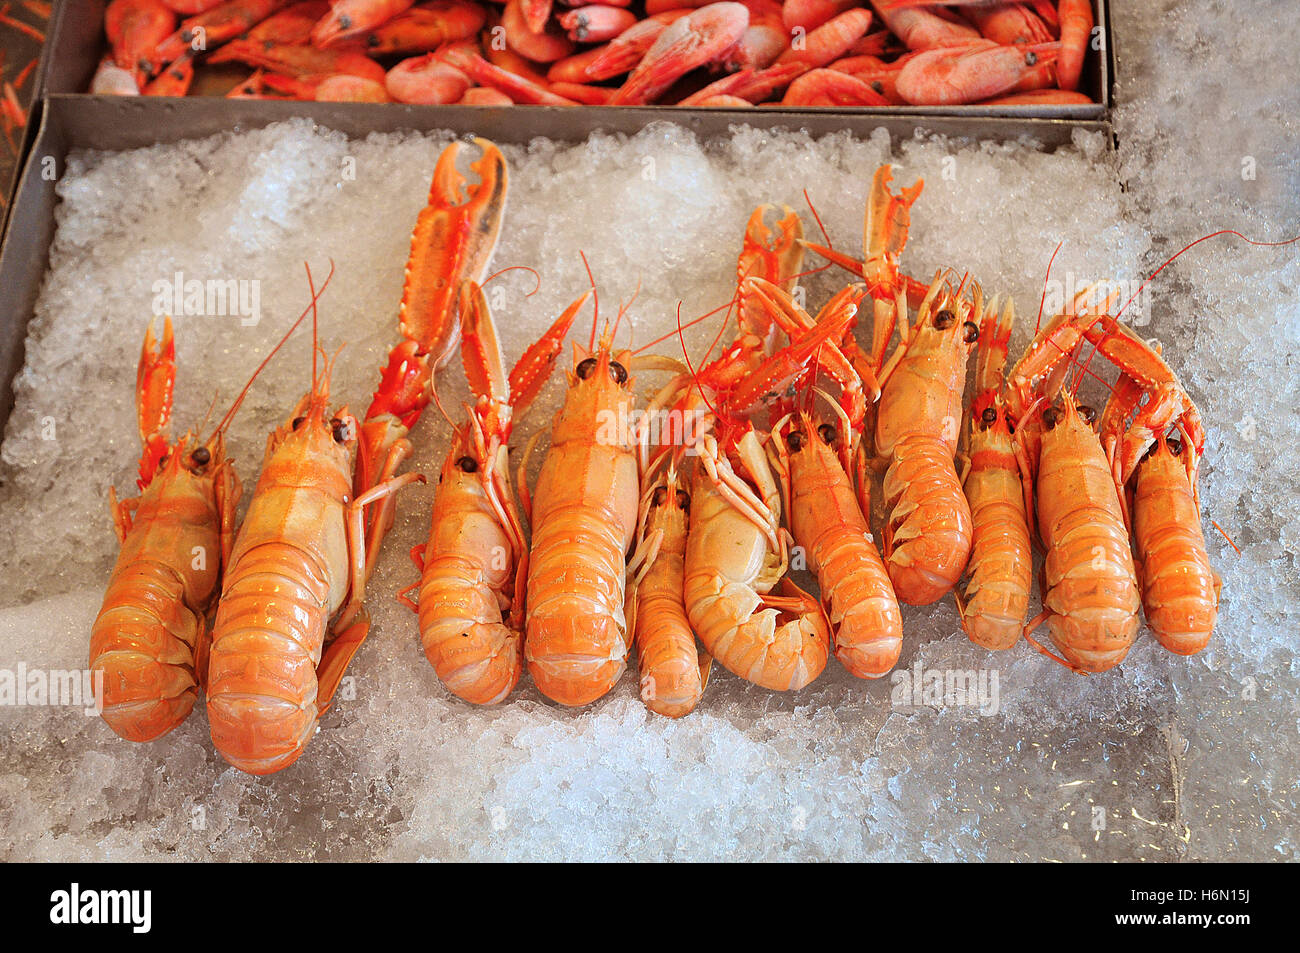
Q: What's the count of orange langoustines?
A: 11